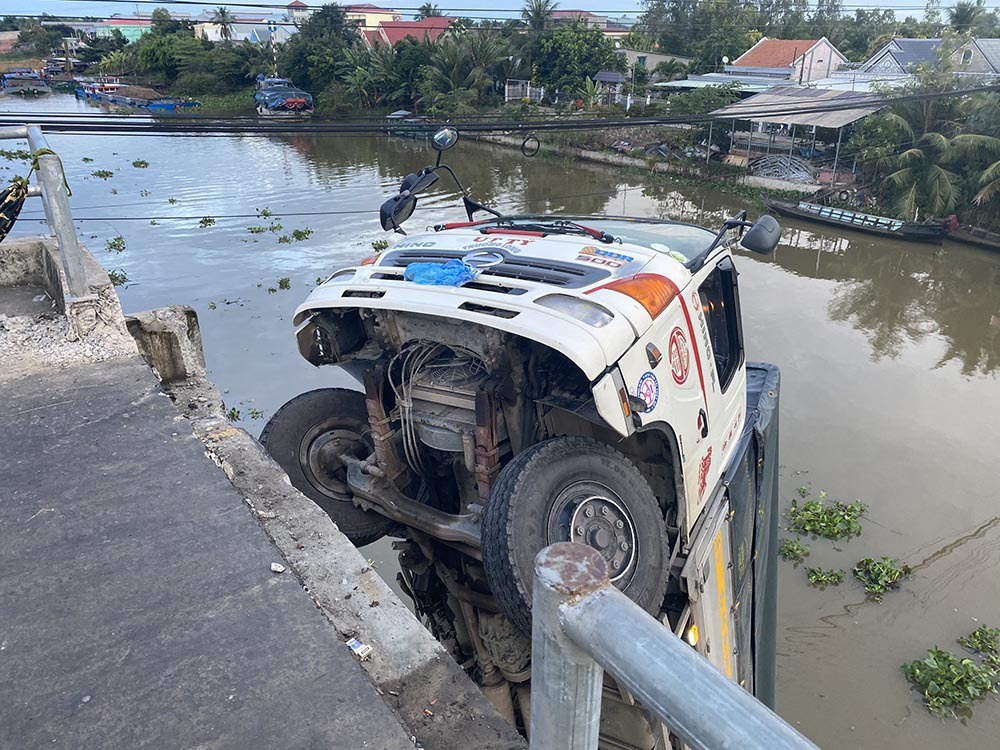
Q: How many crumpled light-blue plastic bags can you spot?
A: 1